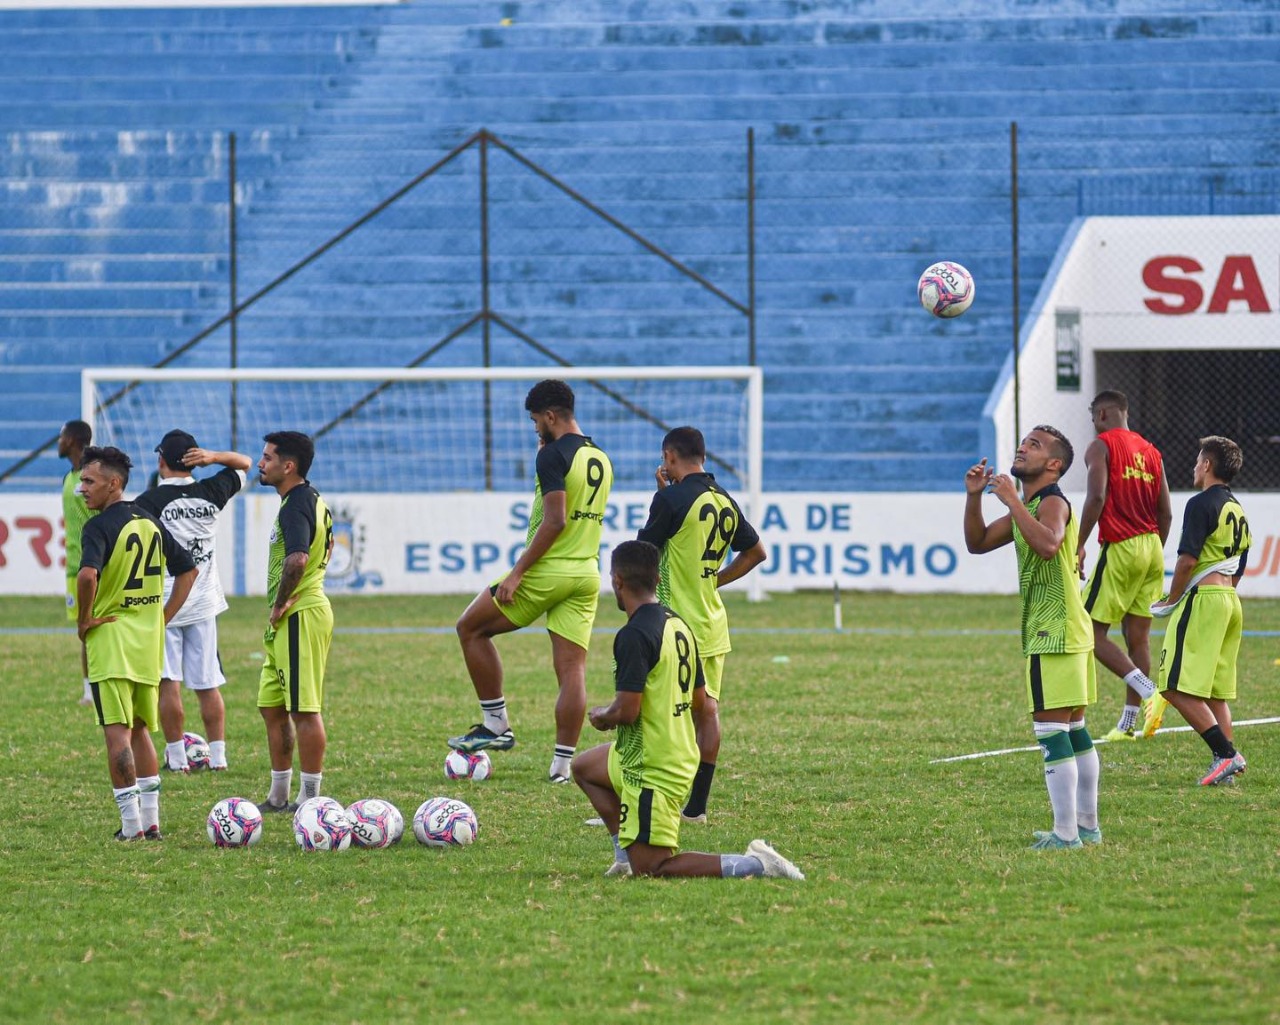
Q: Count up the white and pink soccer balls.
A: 7